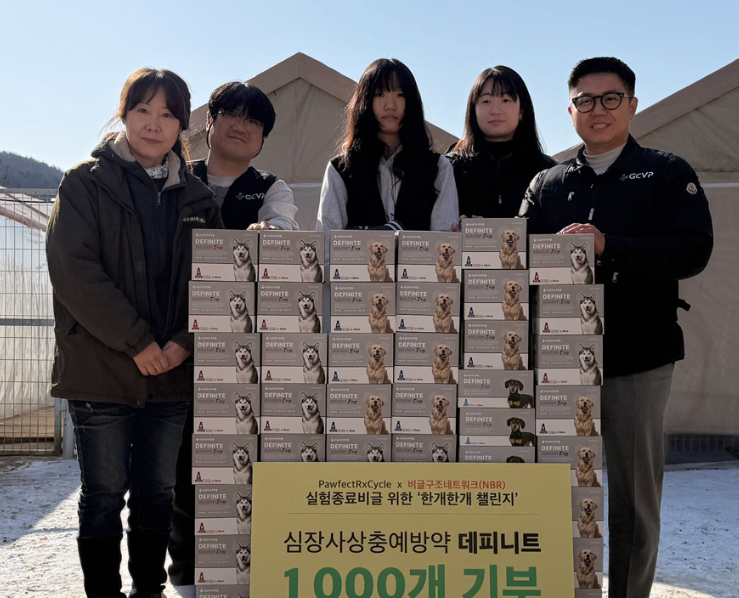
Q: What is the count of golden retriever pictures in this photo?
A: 15